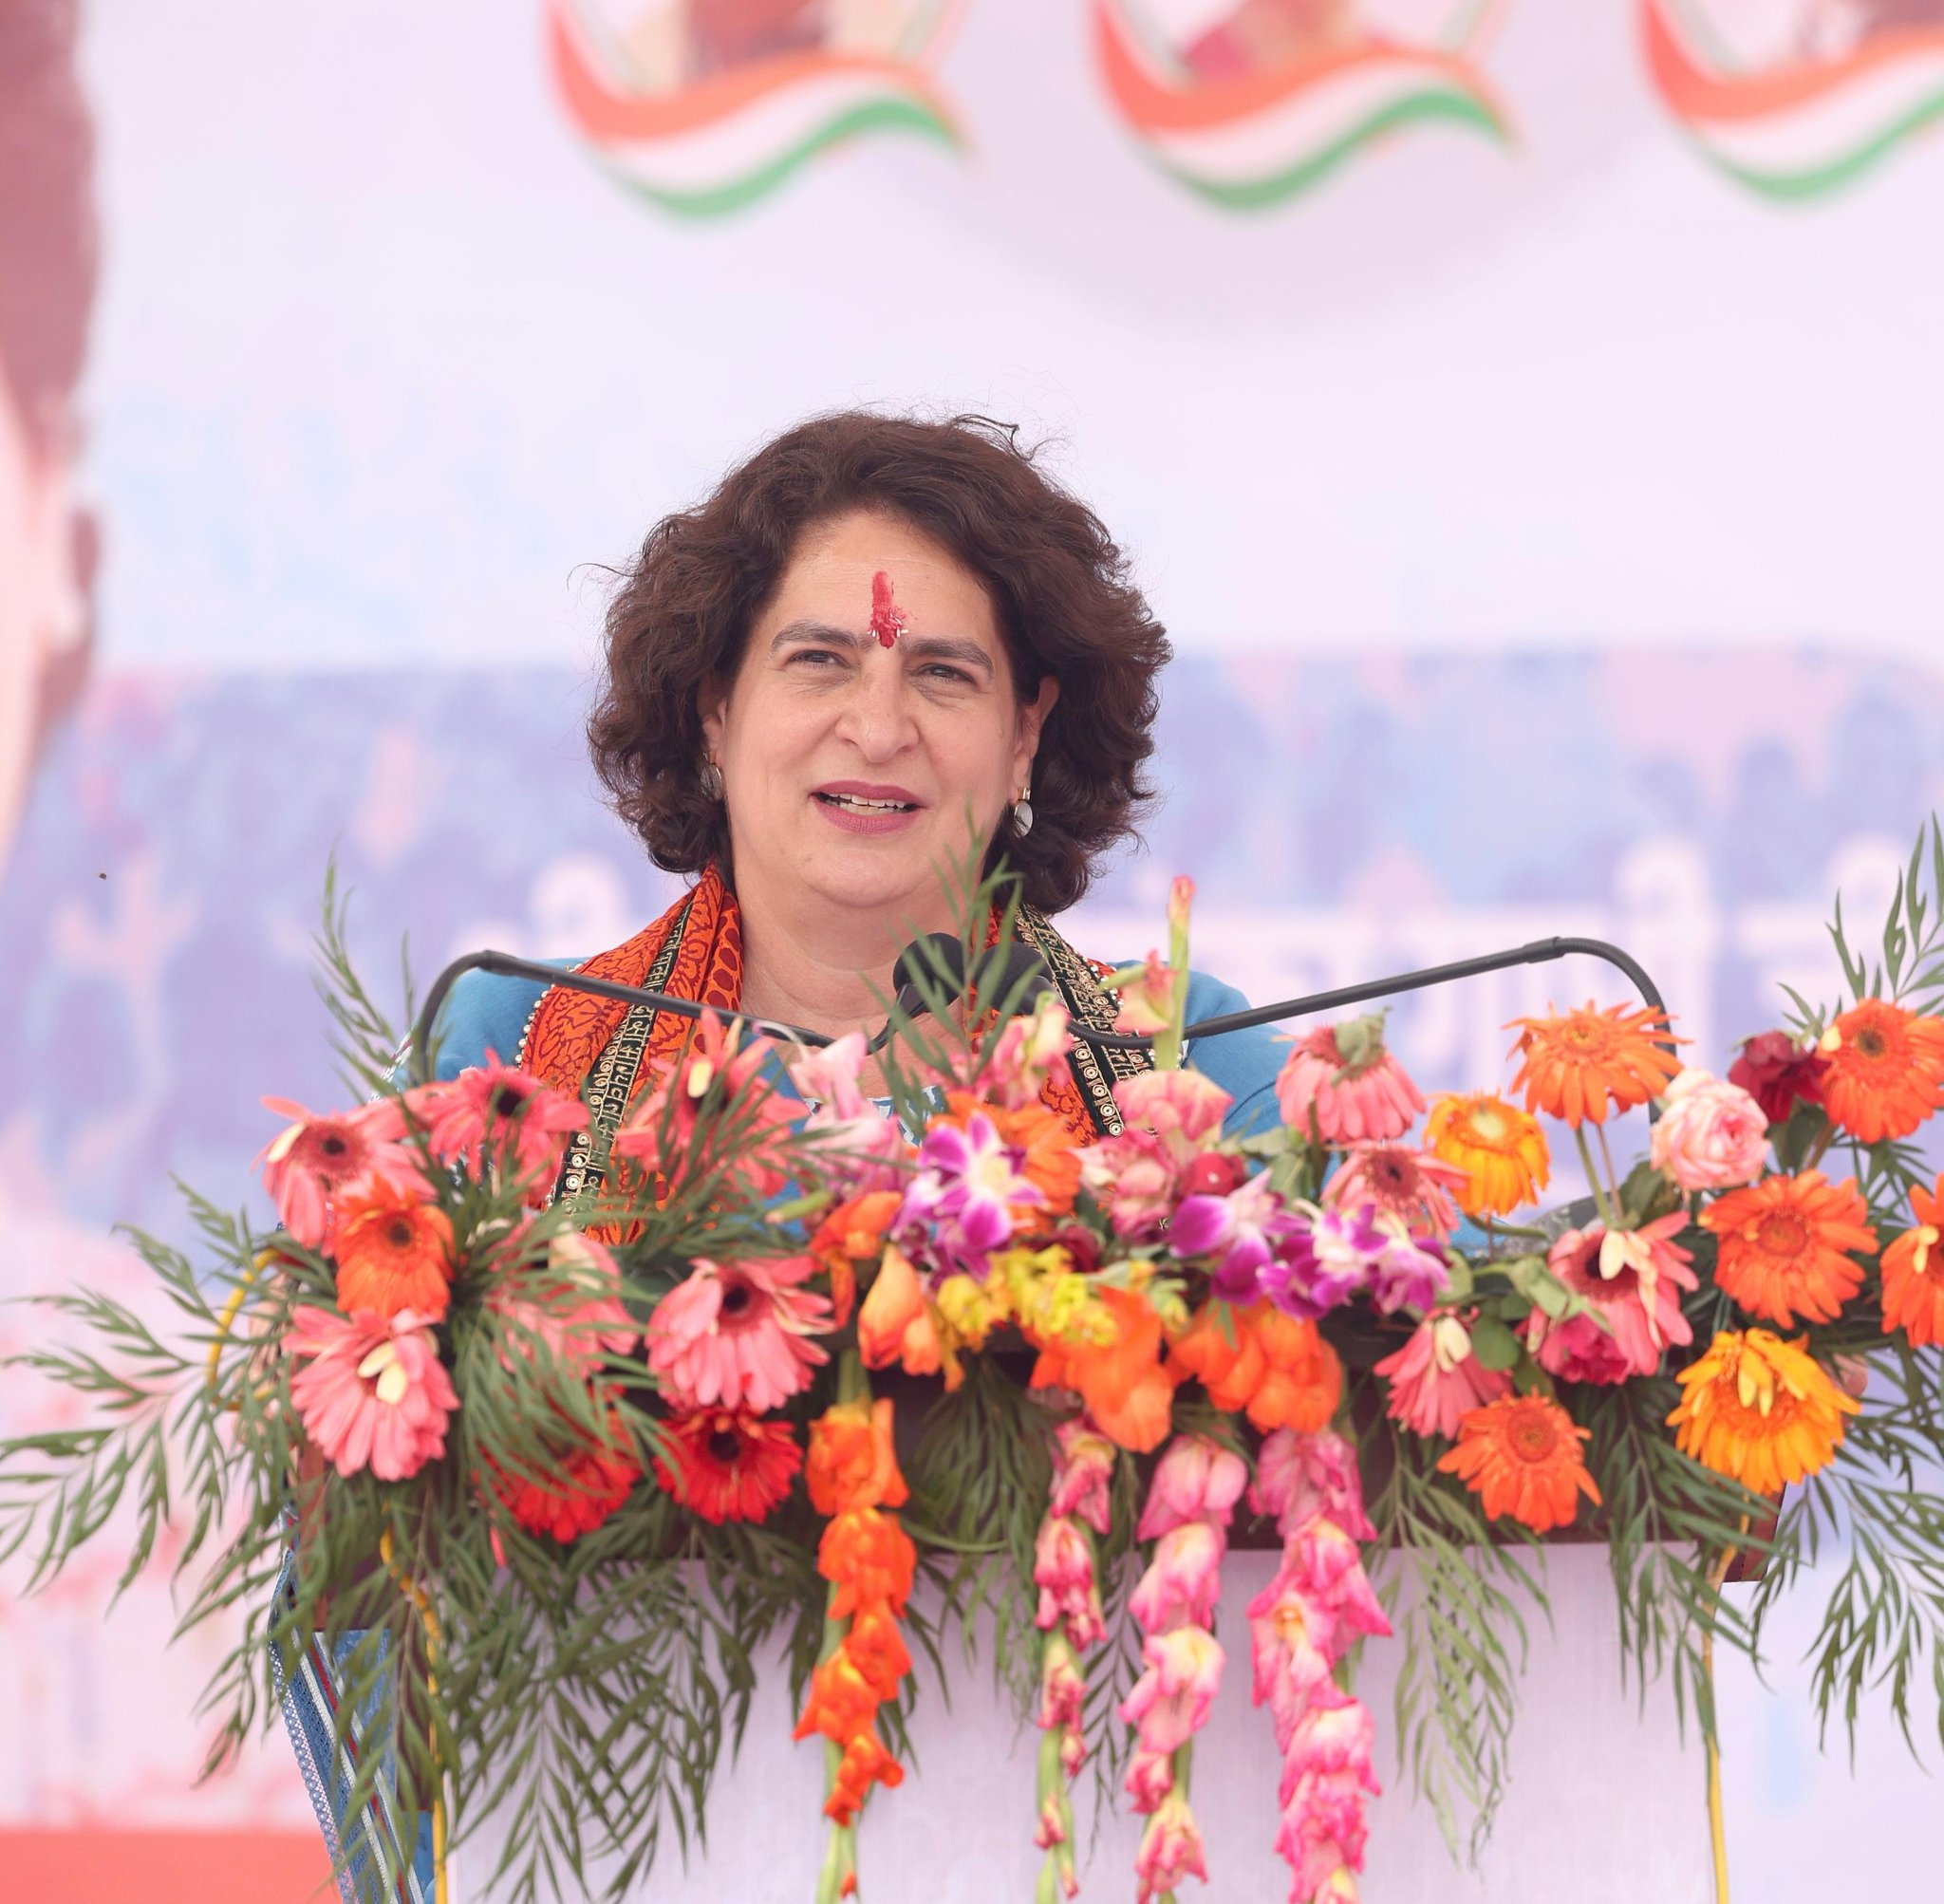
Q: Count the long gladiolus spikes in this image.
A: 4